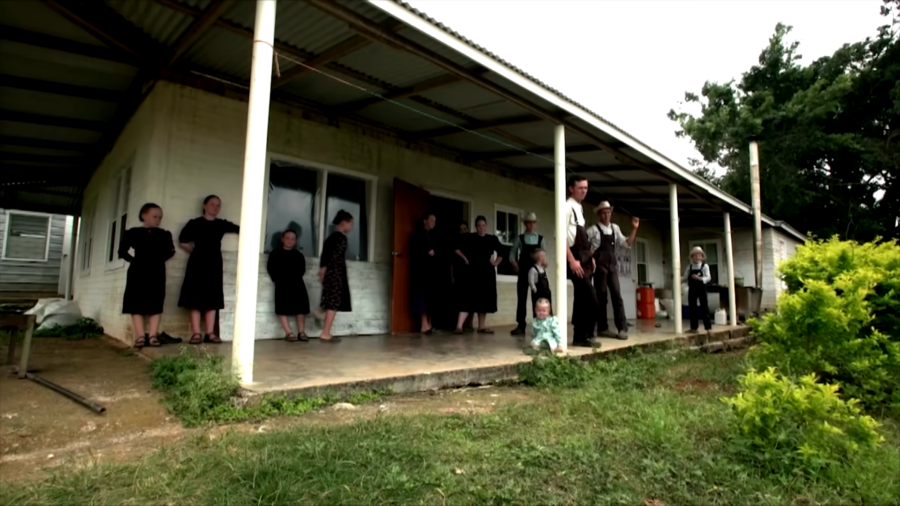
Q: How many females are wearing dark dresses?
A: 7